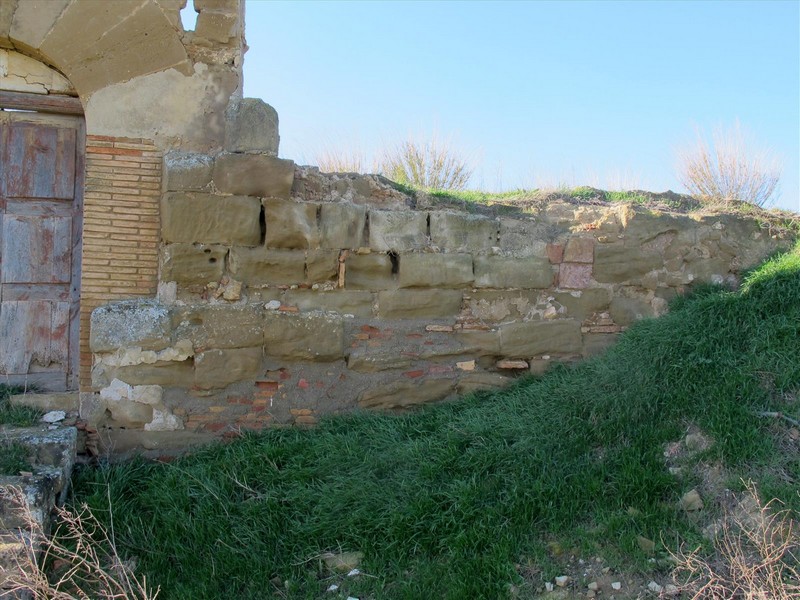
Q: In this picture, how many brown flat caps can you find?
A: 0